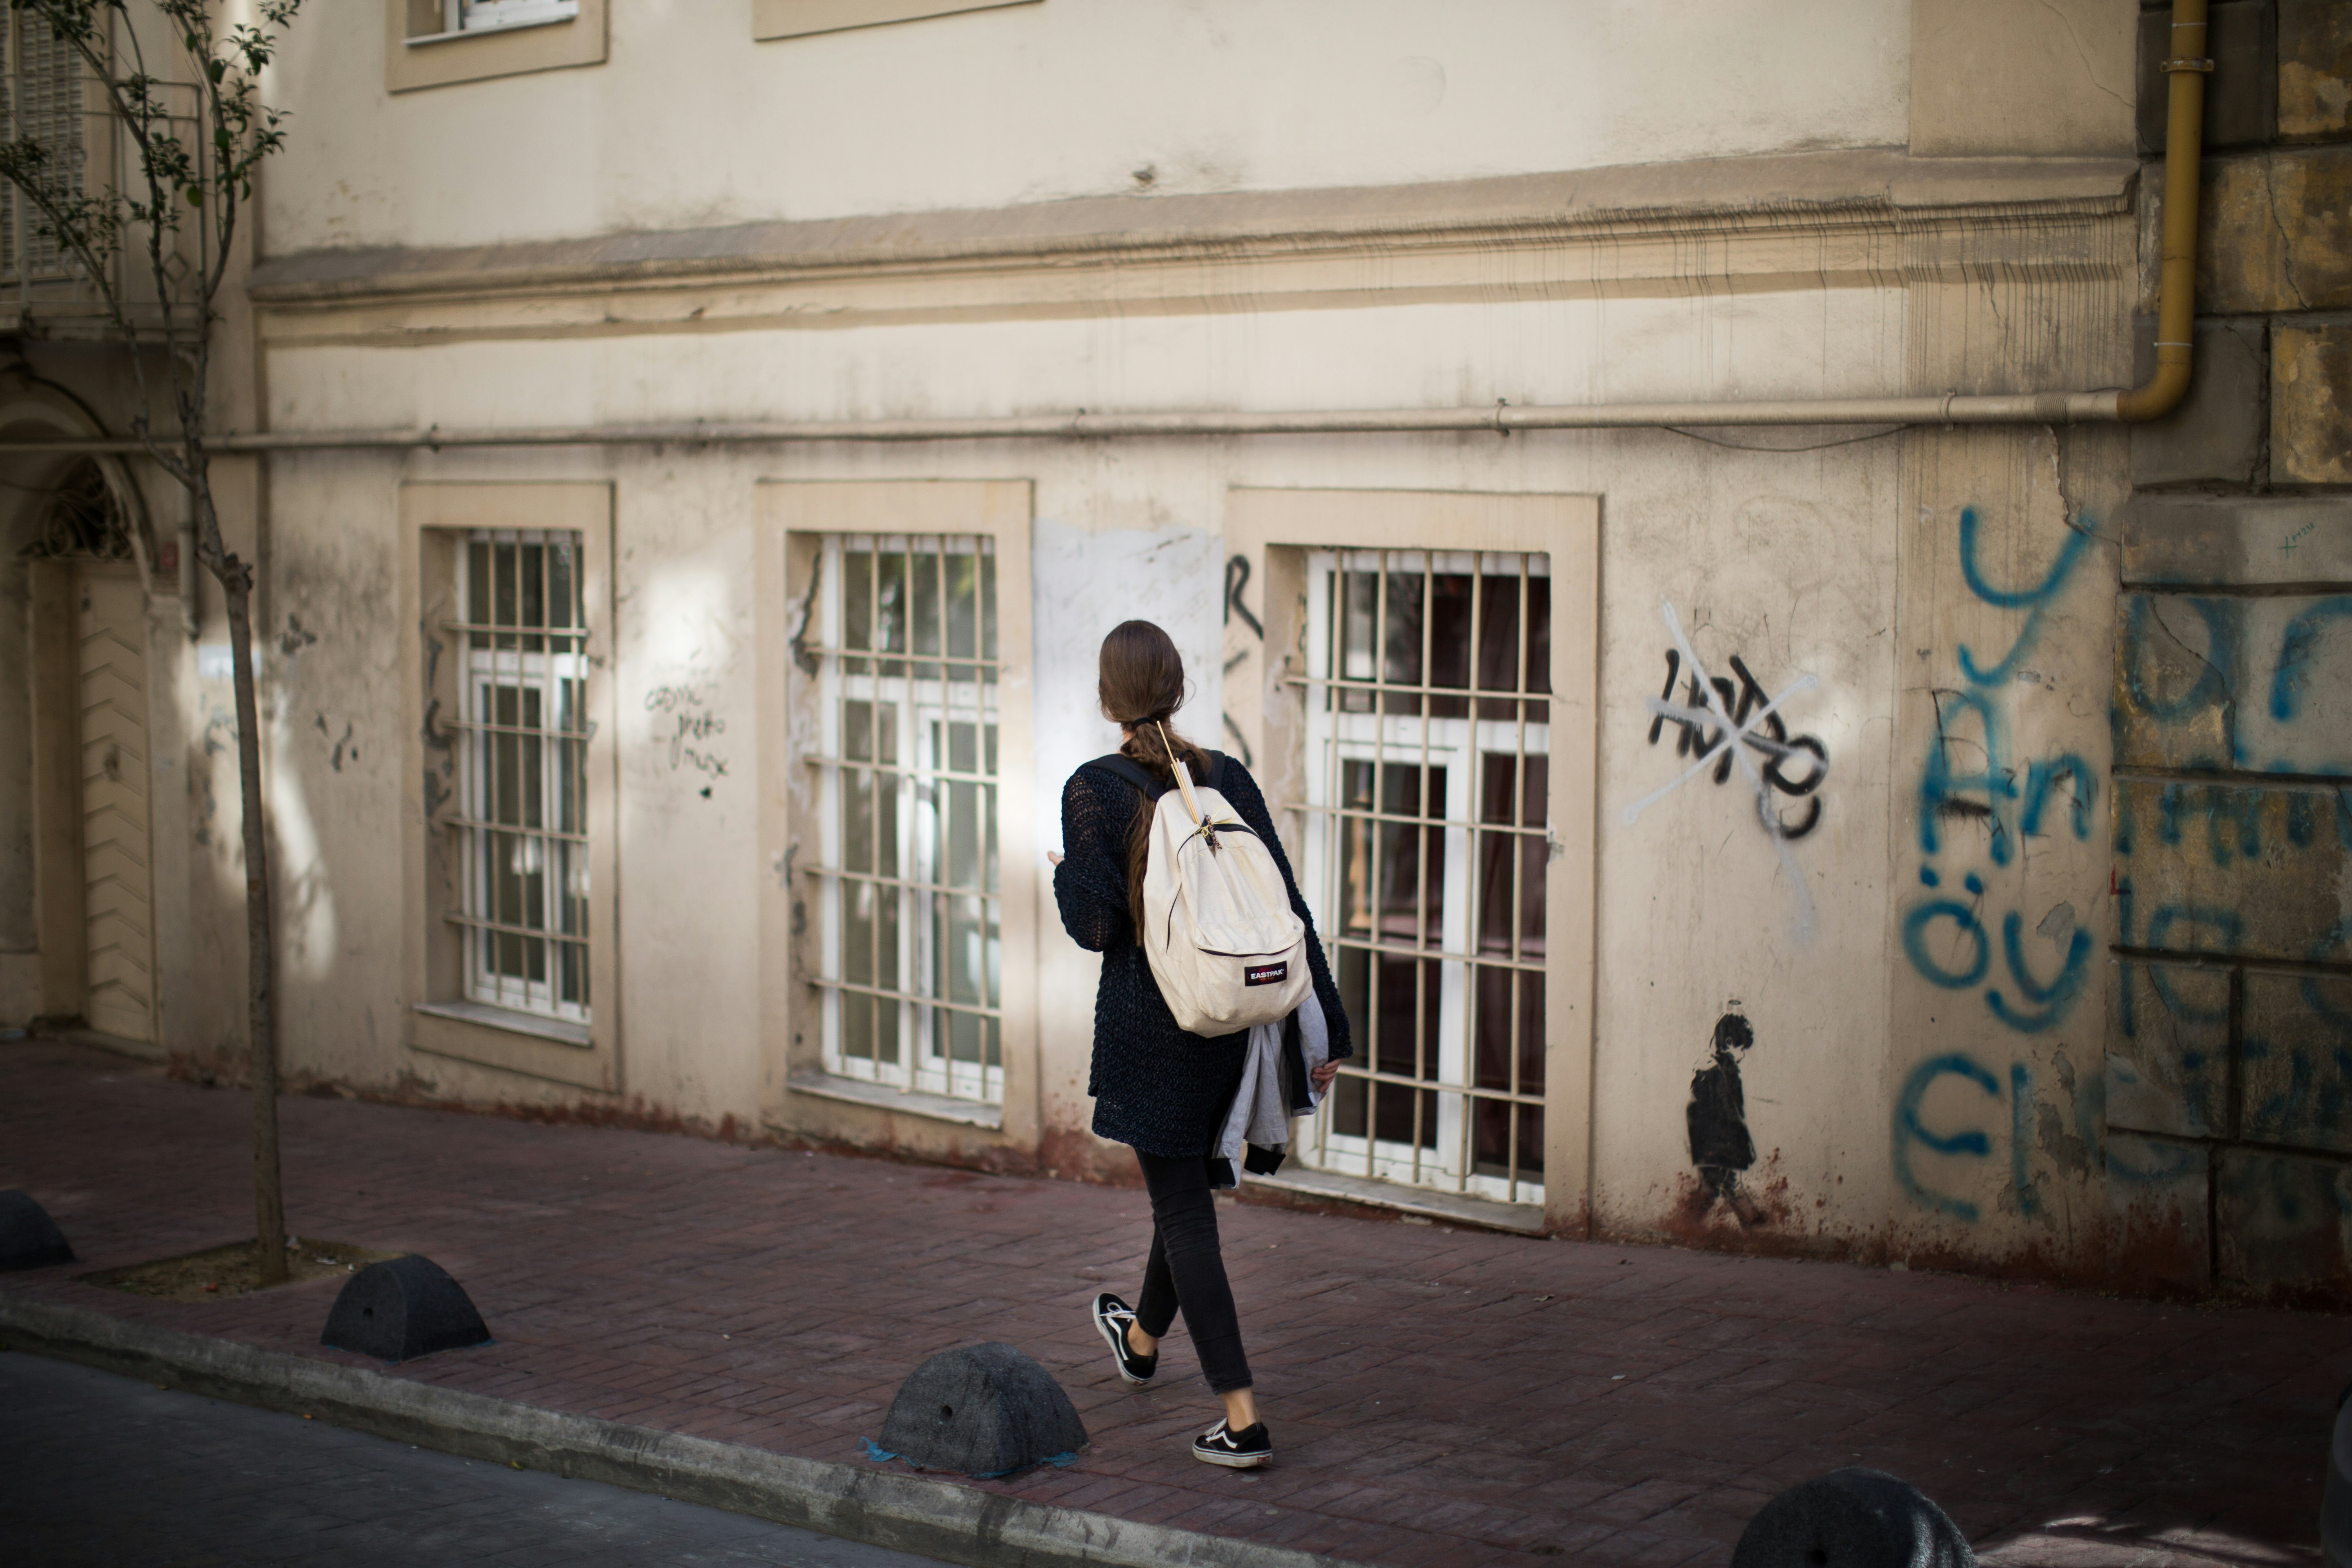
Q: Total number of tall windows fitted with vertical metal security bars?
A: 3